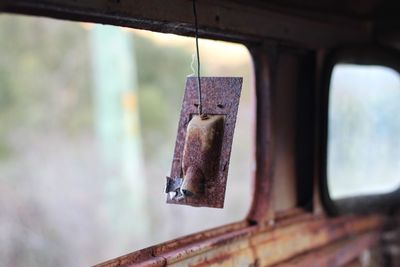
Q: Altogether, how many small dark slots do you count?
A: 2